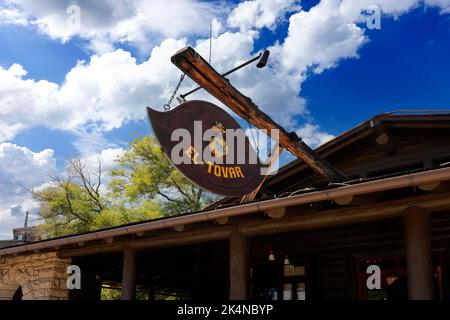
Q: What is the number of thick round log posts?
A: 3